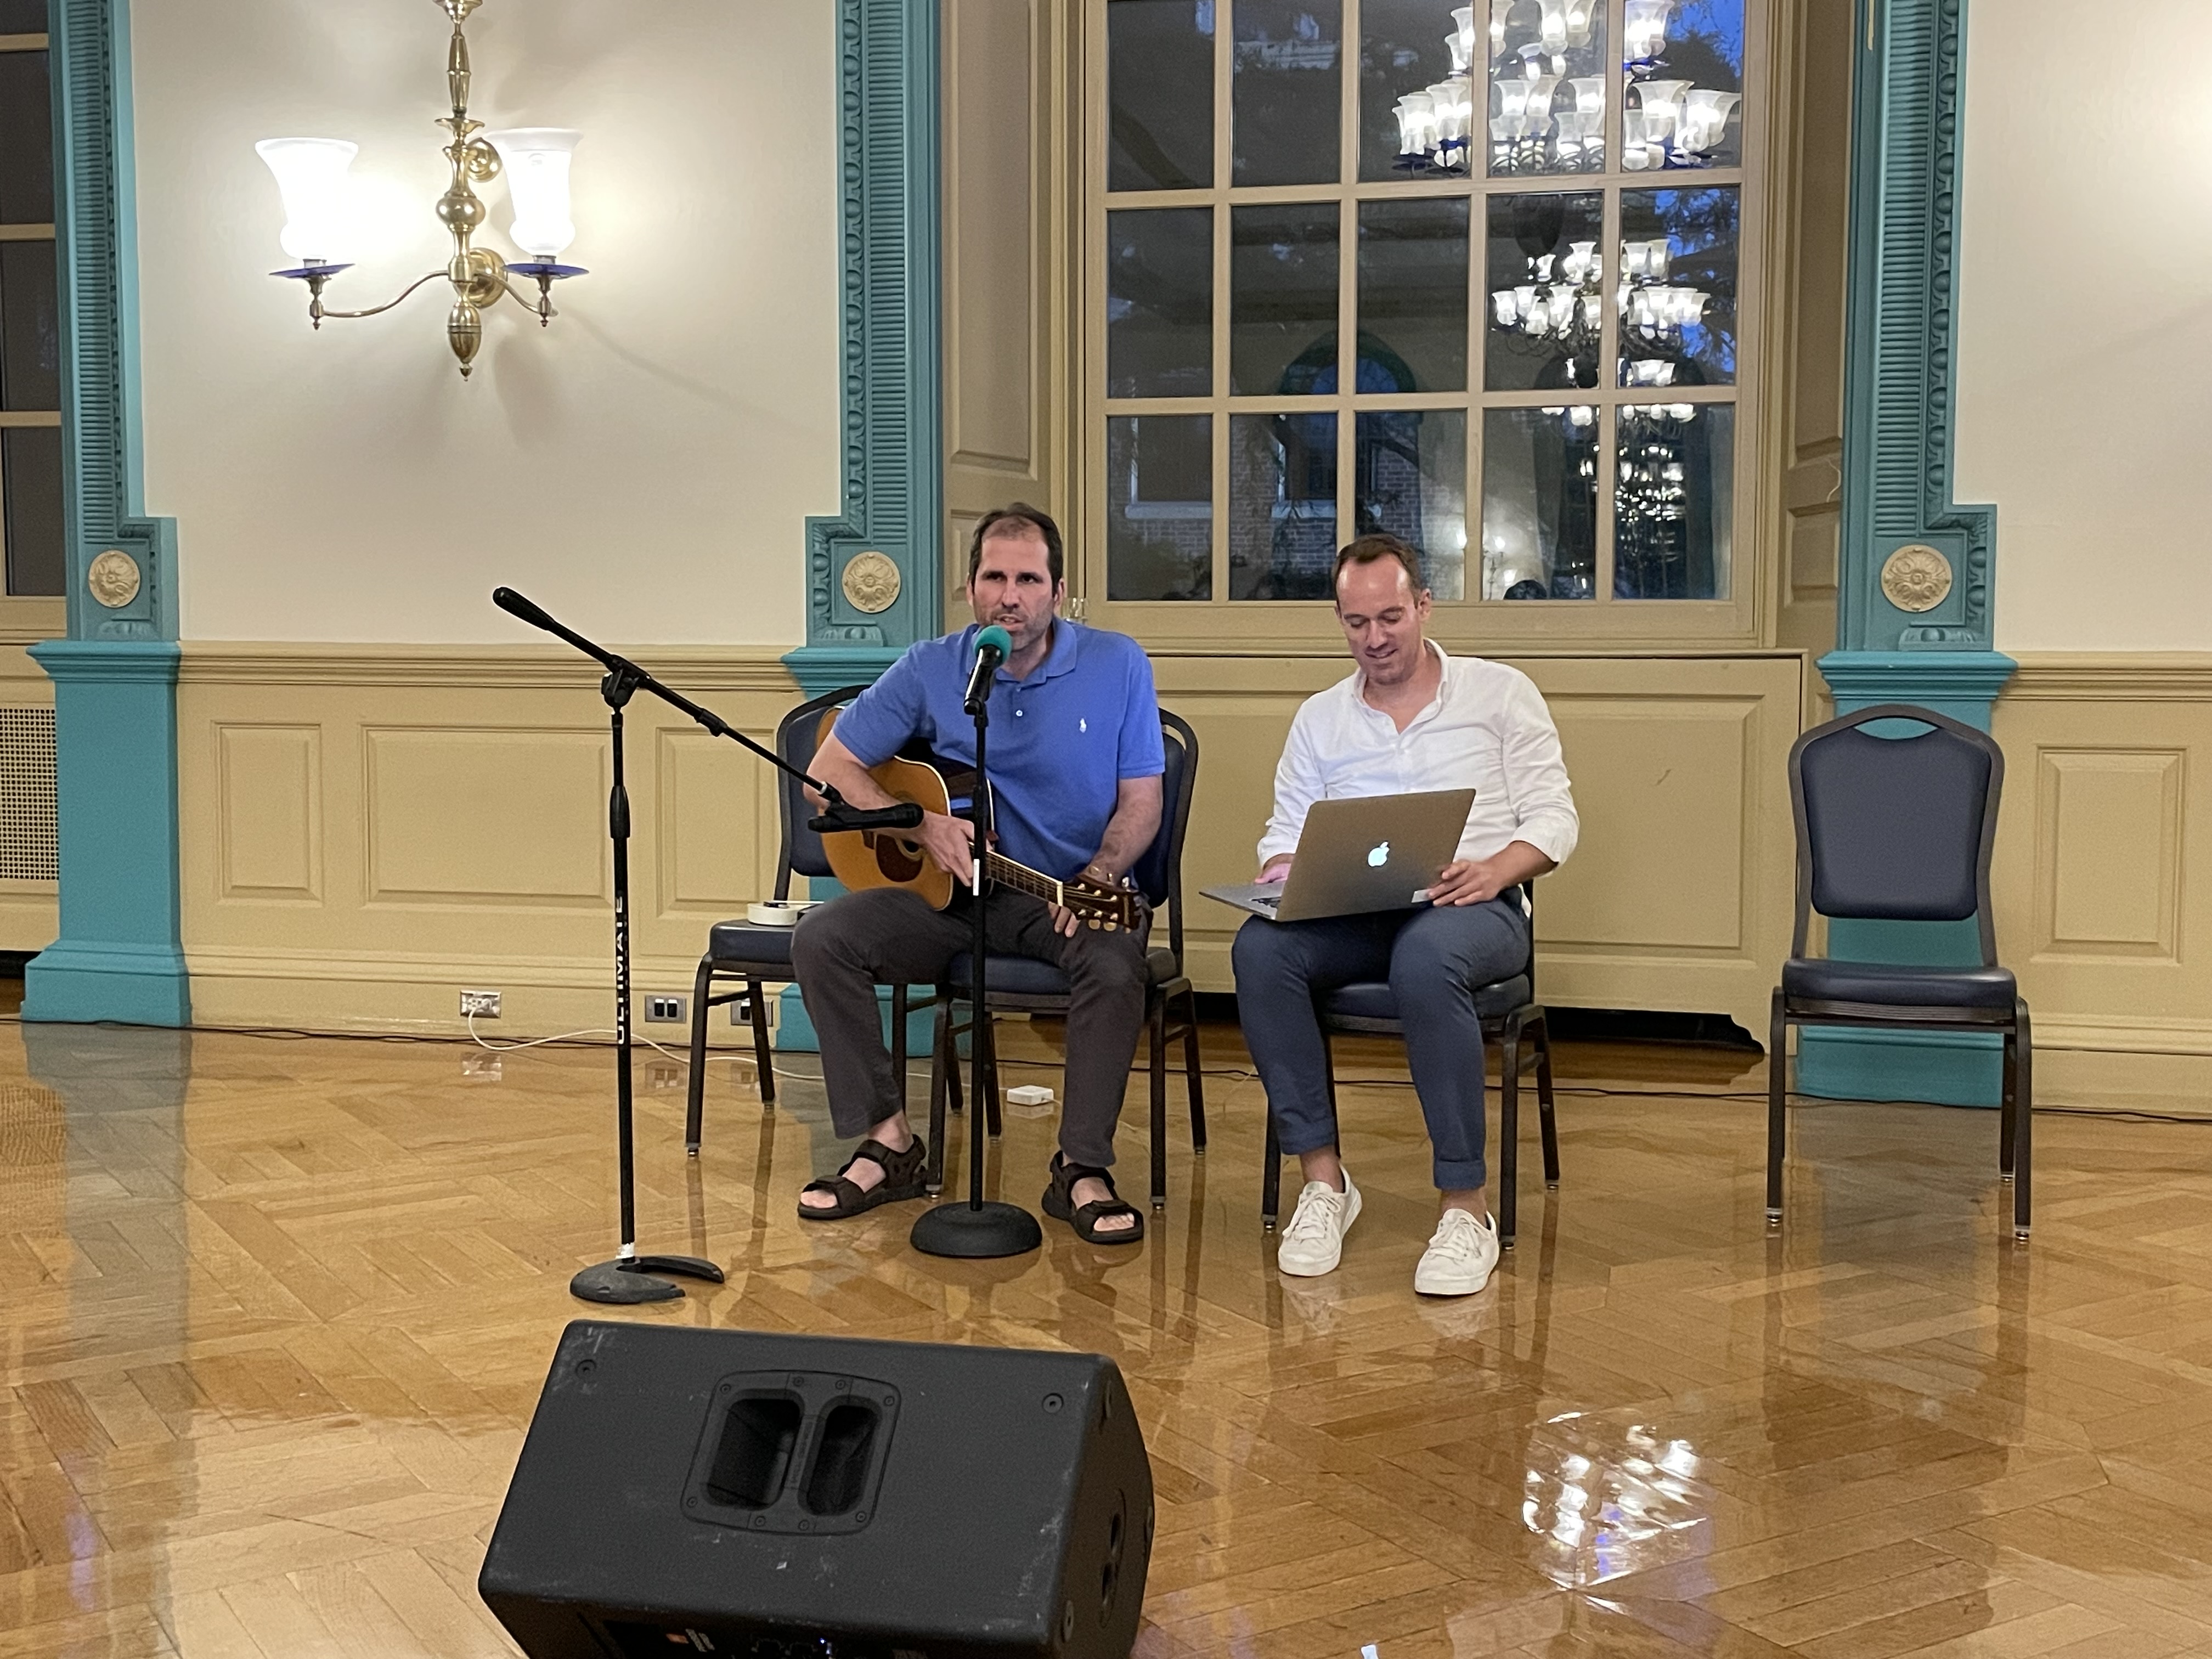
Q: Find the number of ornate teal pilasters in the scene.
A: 3